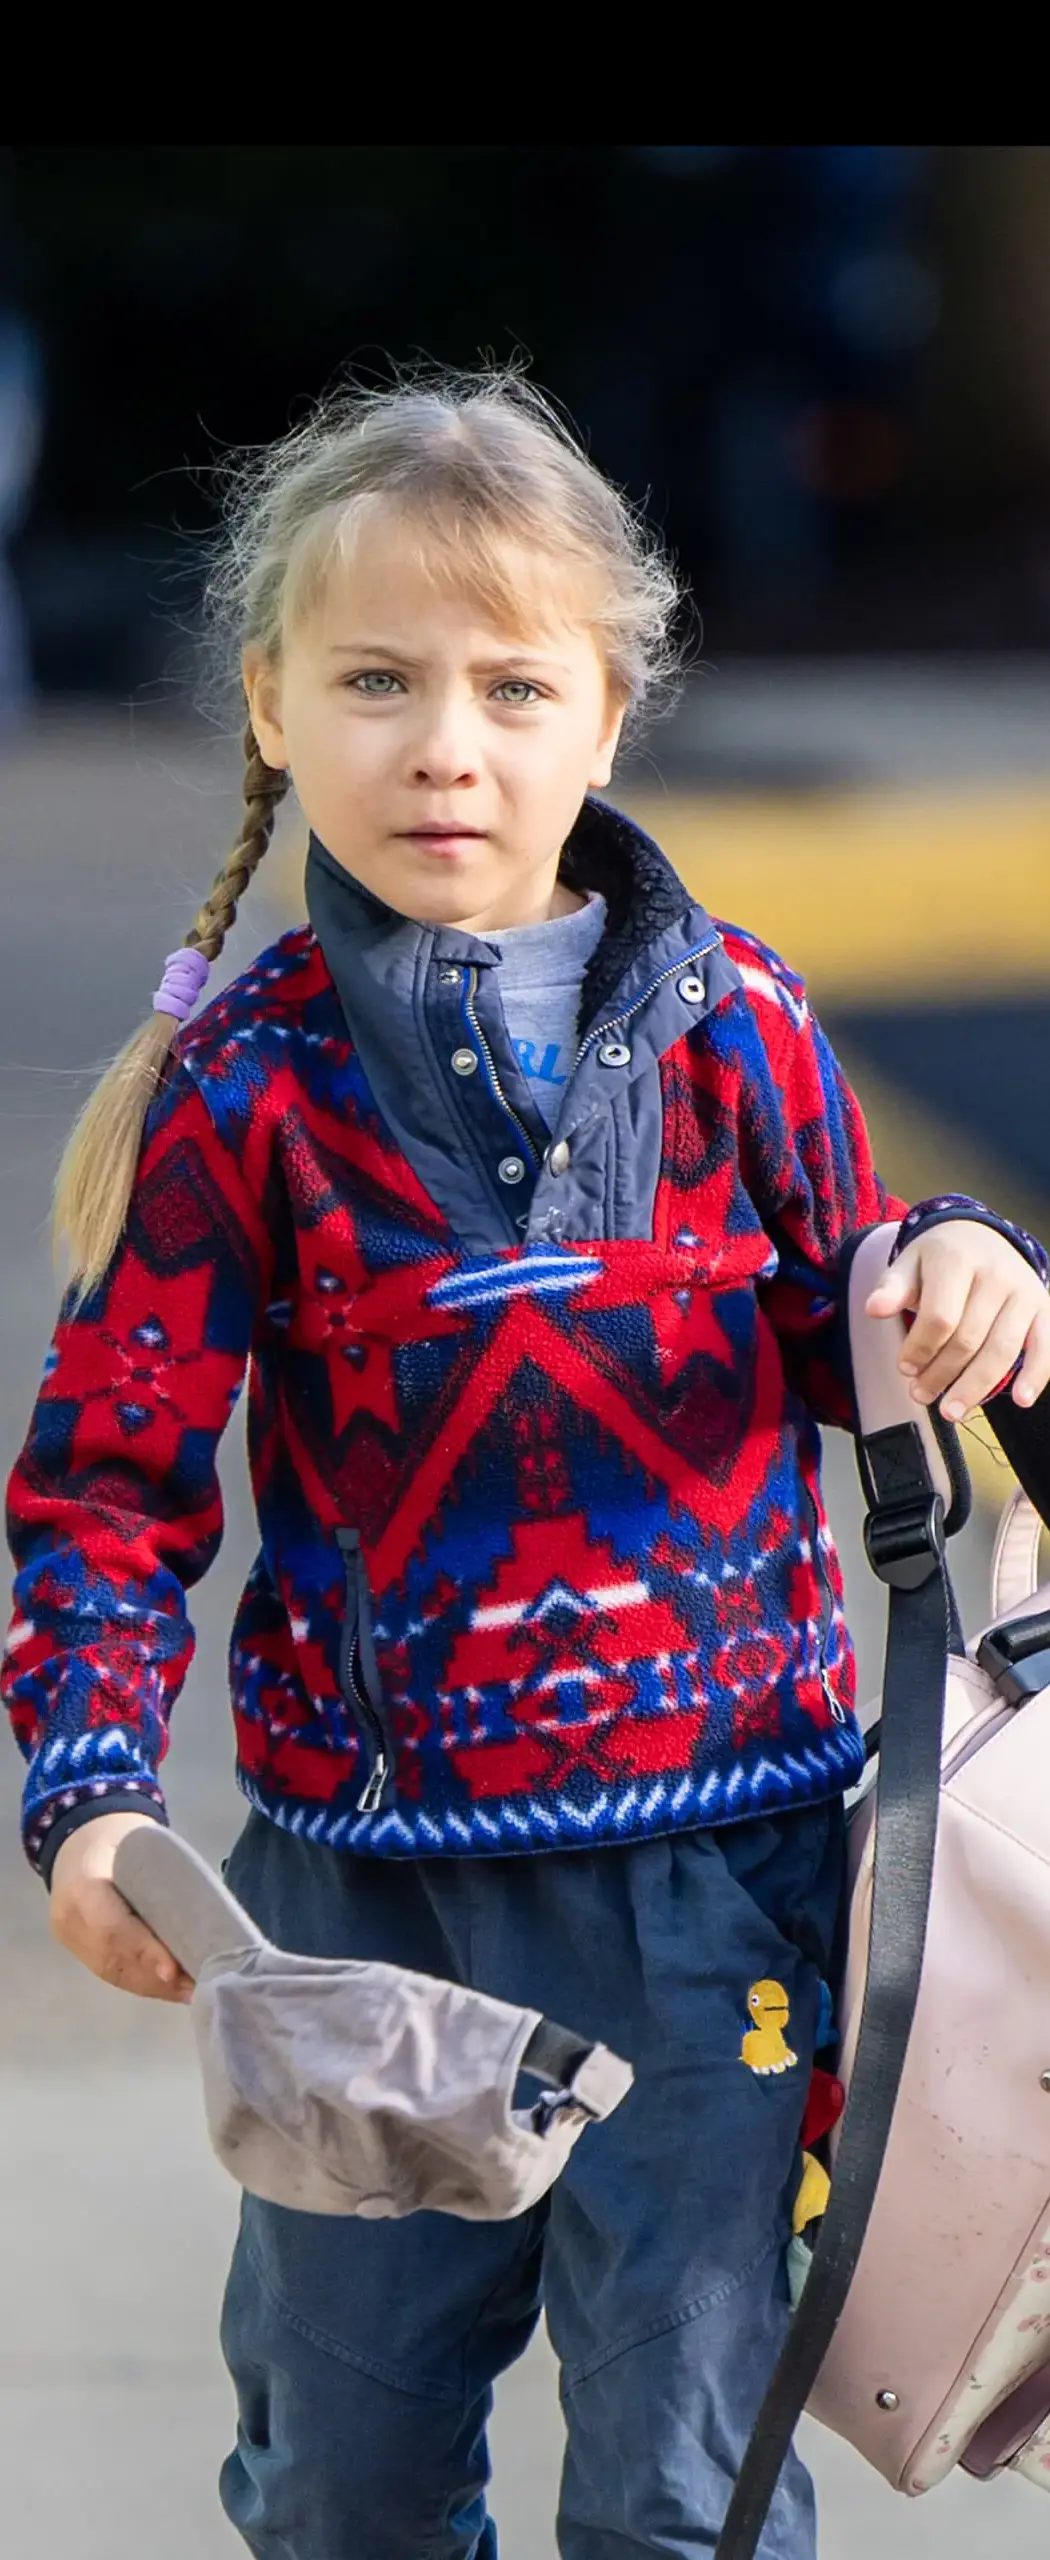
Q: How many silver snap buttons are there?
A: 6